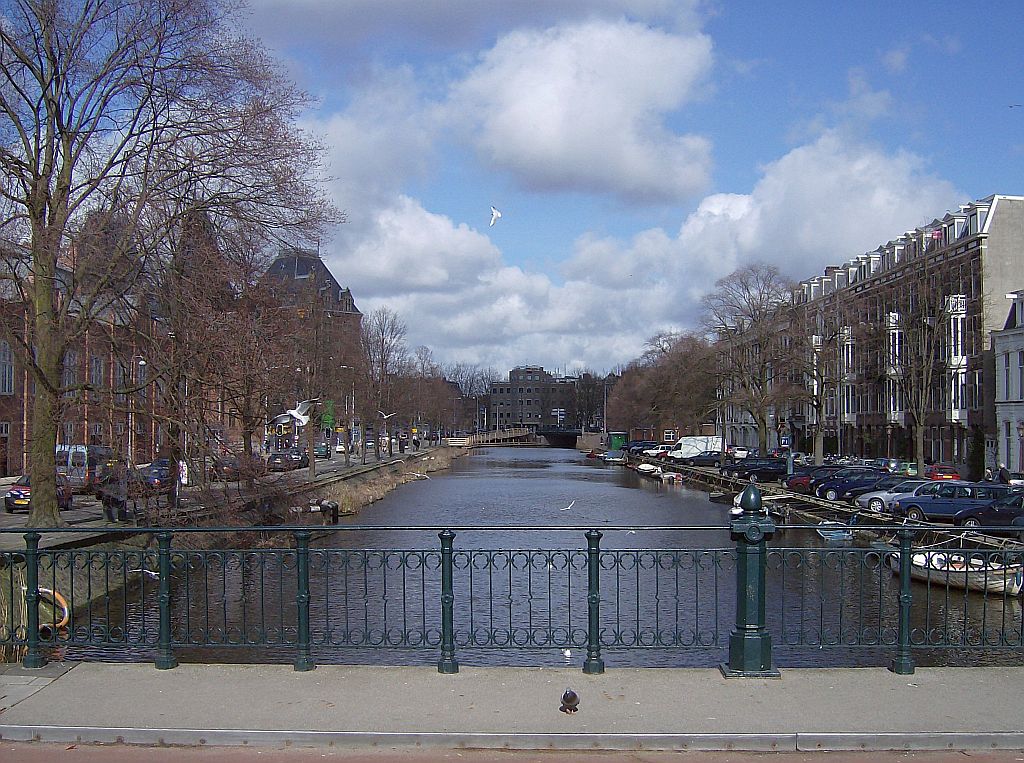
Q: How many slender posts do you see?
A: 6